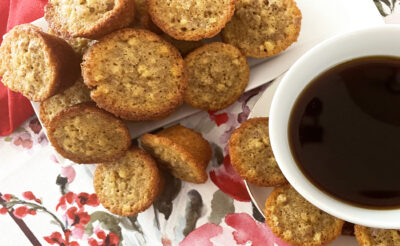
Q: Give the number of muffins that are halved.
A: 0